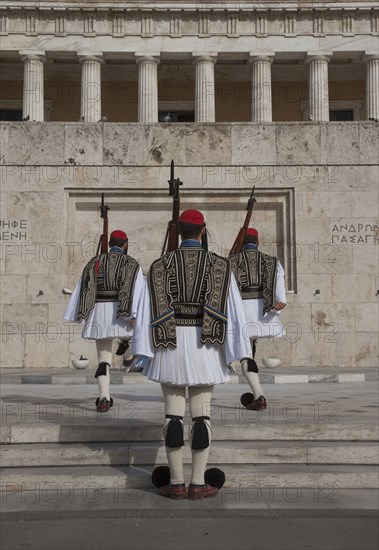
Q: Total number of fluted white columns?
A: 7